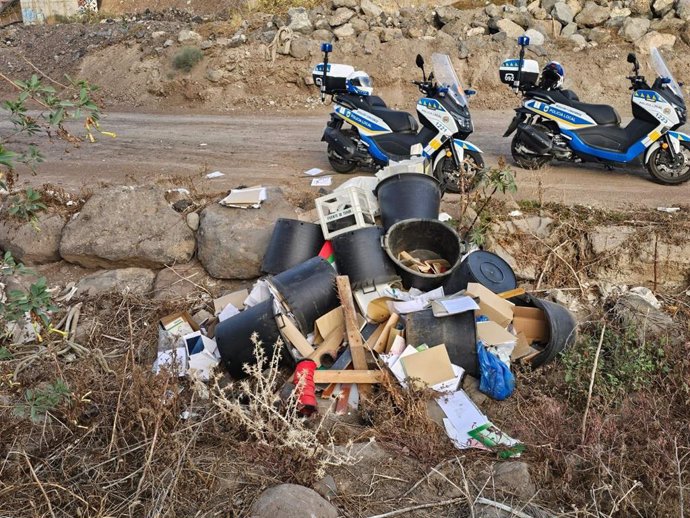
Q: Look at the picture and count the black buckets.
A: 9